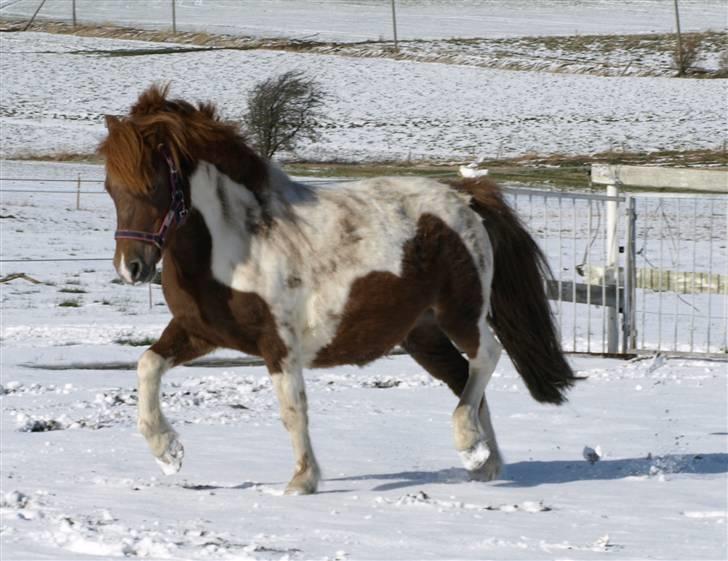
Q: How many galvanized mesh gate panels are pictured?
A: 2